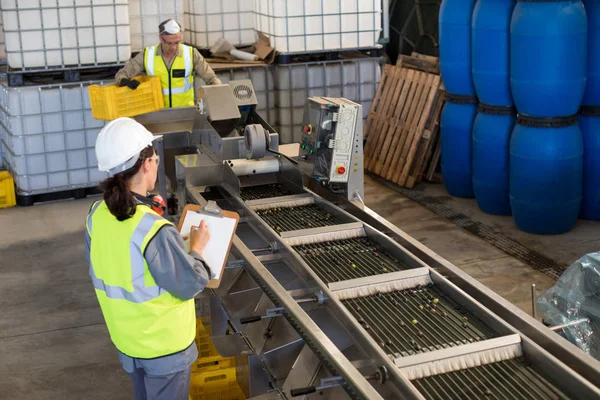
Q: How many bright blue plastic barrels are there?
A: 8